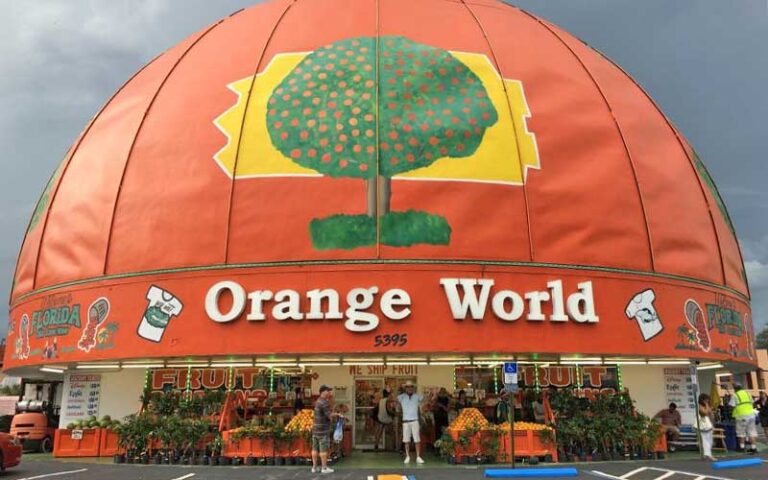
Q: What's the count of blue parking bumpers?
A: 2